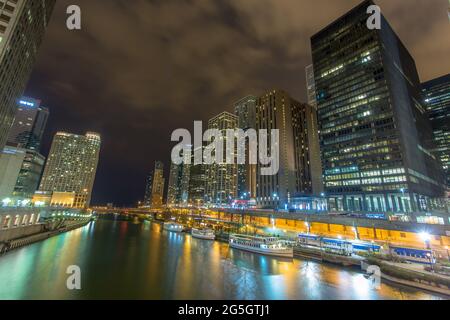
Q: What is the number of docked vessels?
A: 3